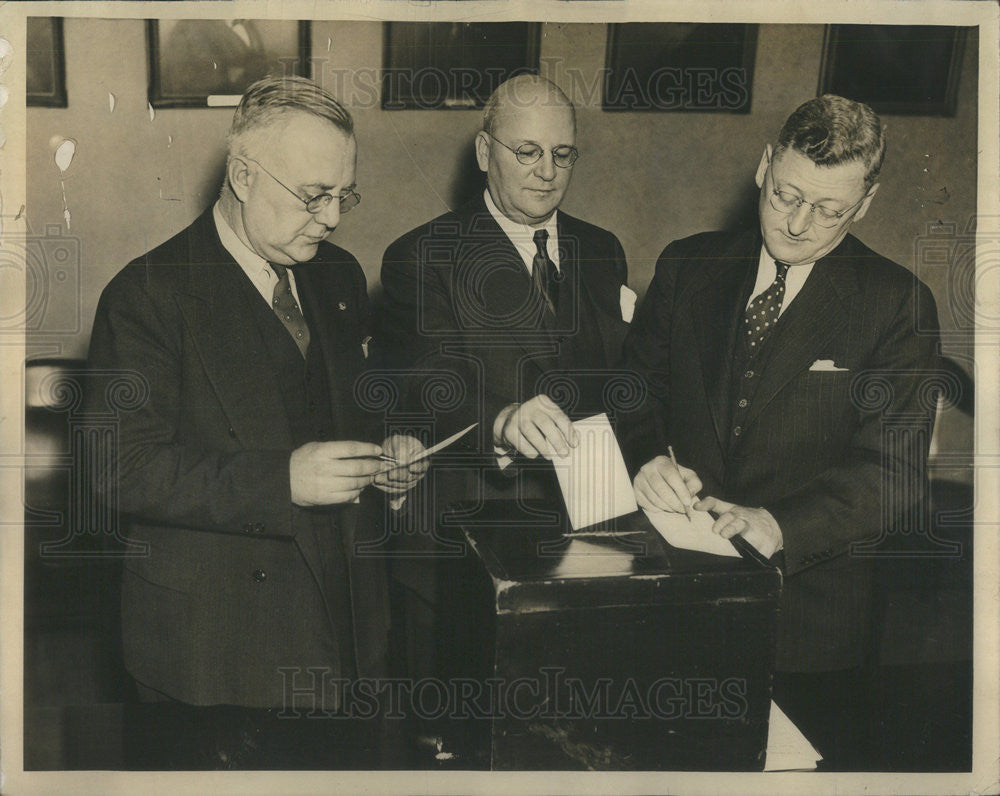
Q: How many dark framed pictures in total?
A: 5